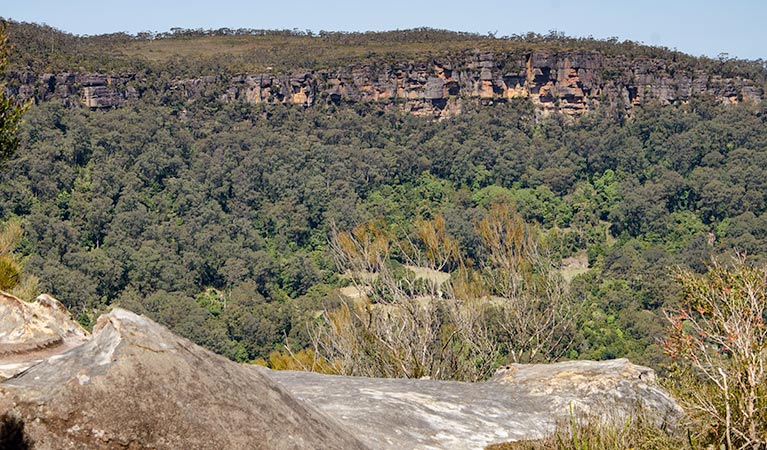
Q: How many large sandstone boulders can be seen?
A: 3